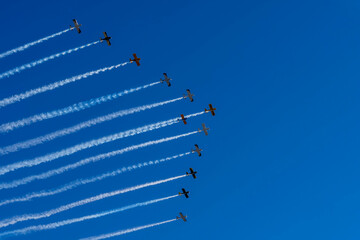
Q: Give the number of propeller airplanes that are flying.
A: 12